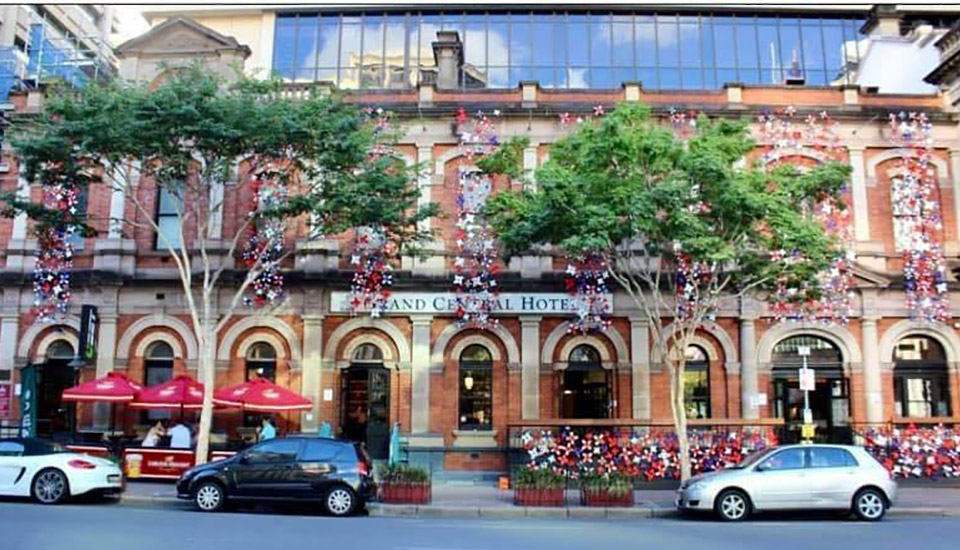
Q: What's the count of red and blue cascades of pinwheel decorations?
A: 8